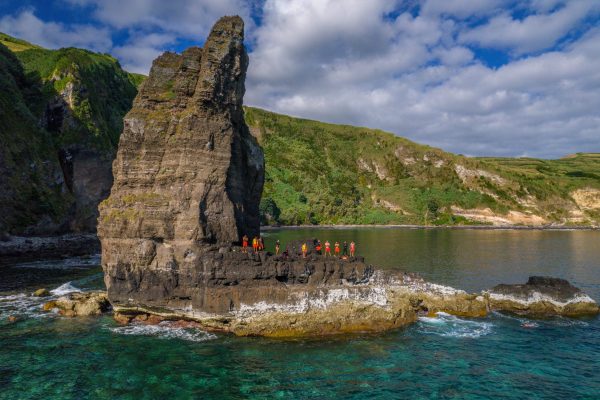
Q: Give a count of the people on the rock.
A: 10